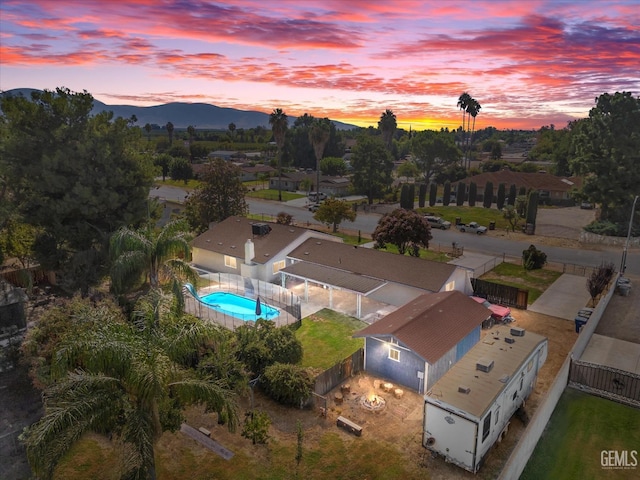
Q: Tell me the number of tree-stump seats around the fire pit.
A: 6